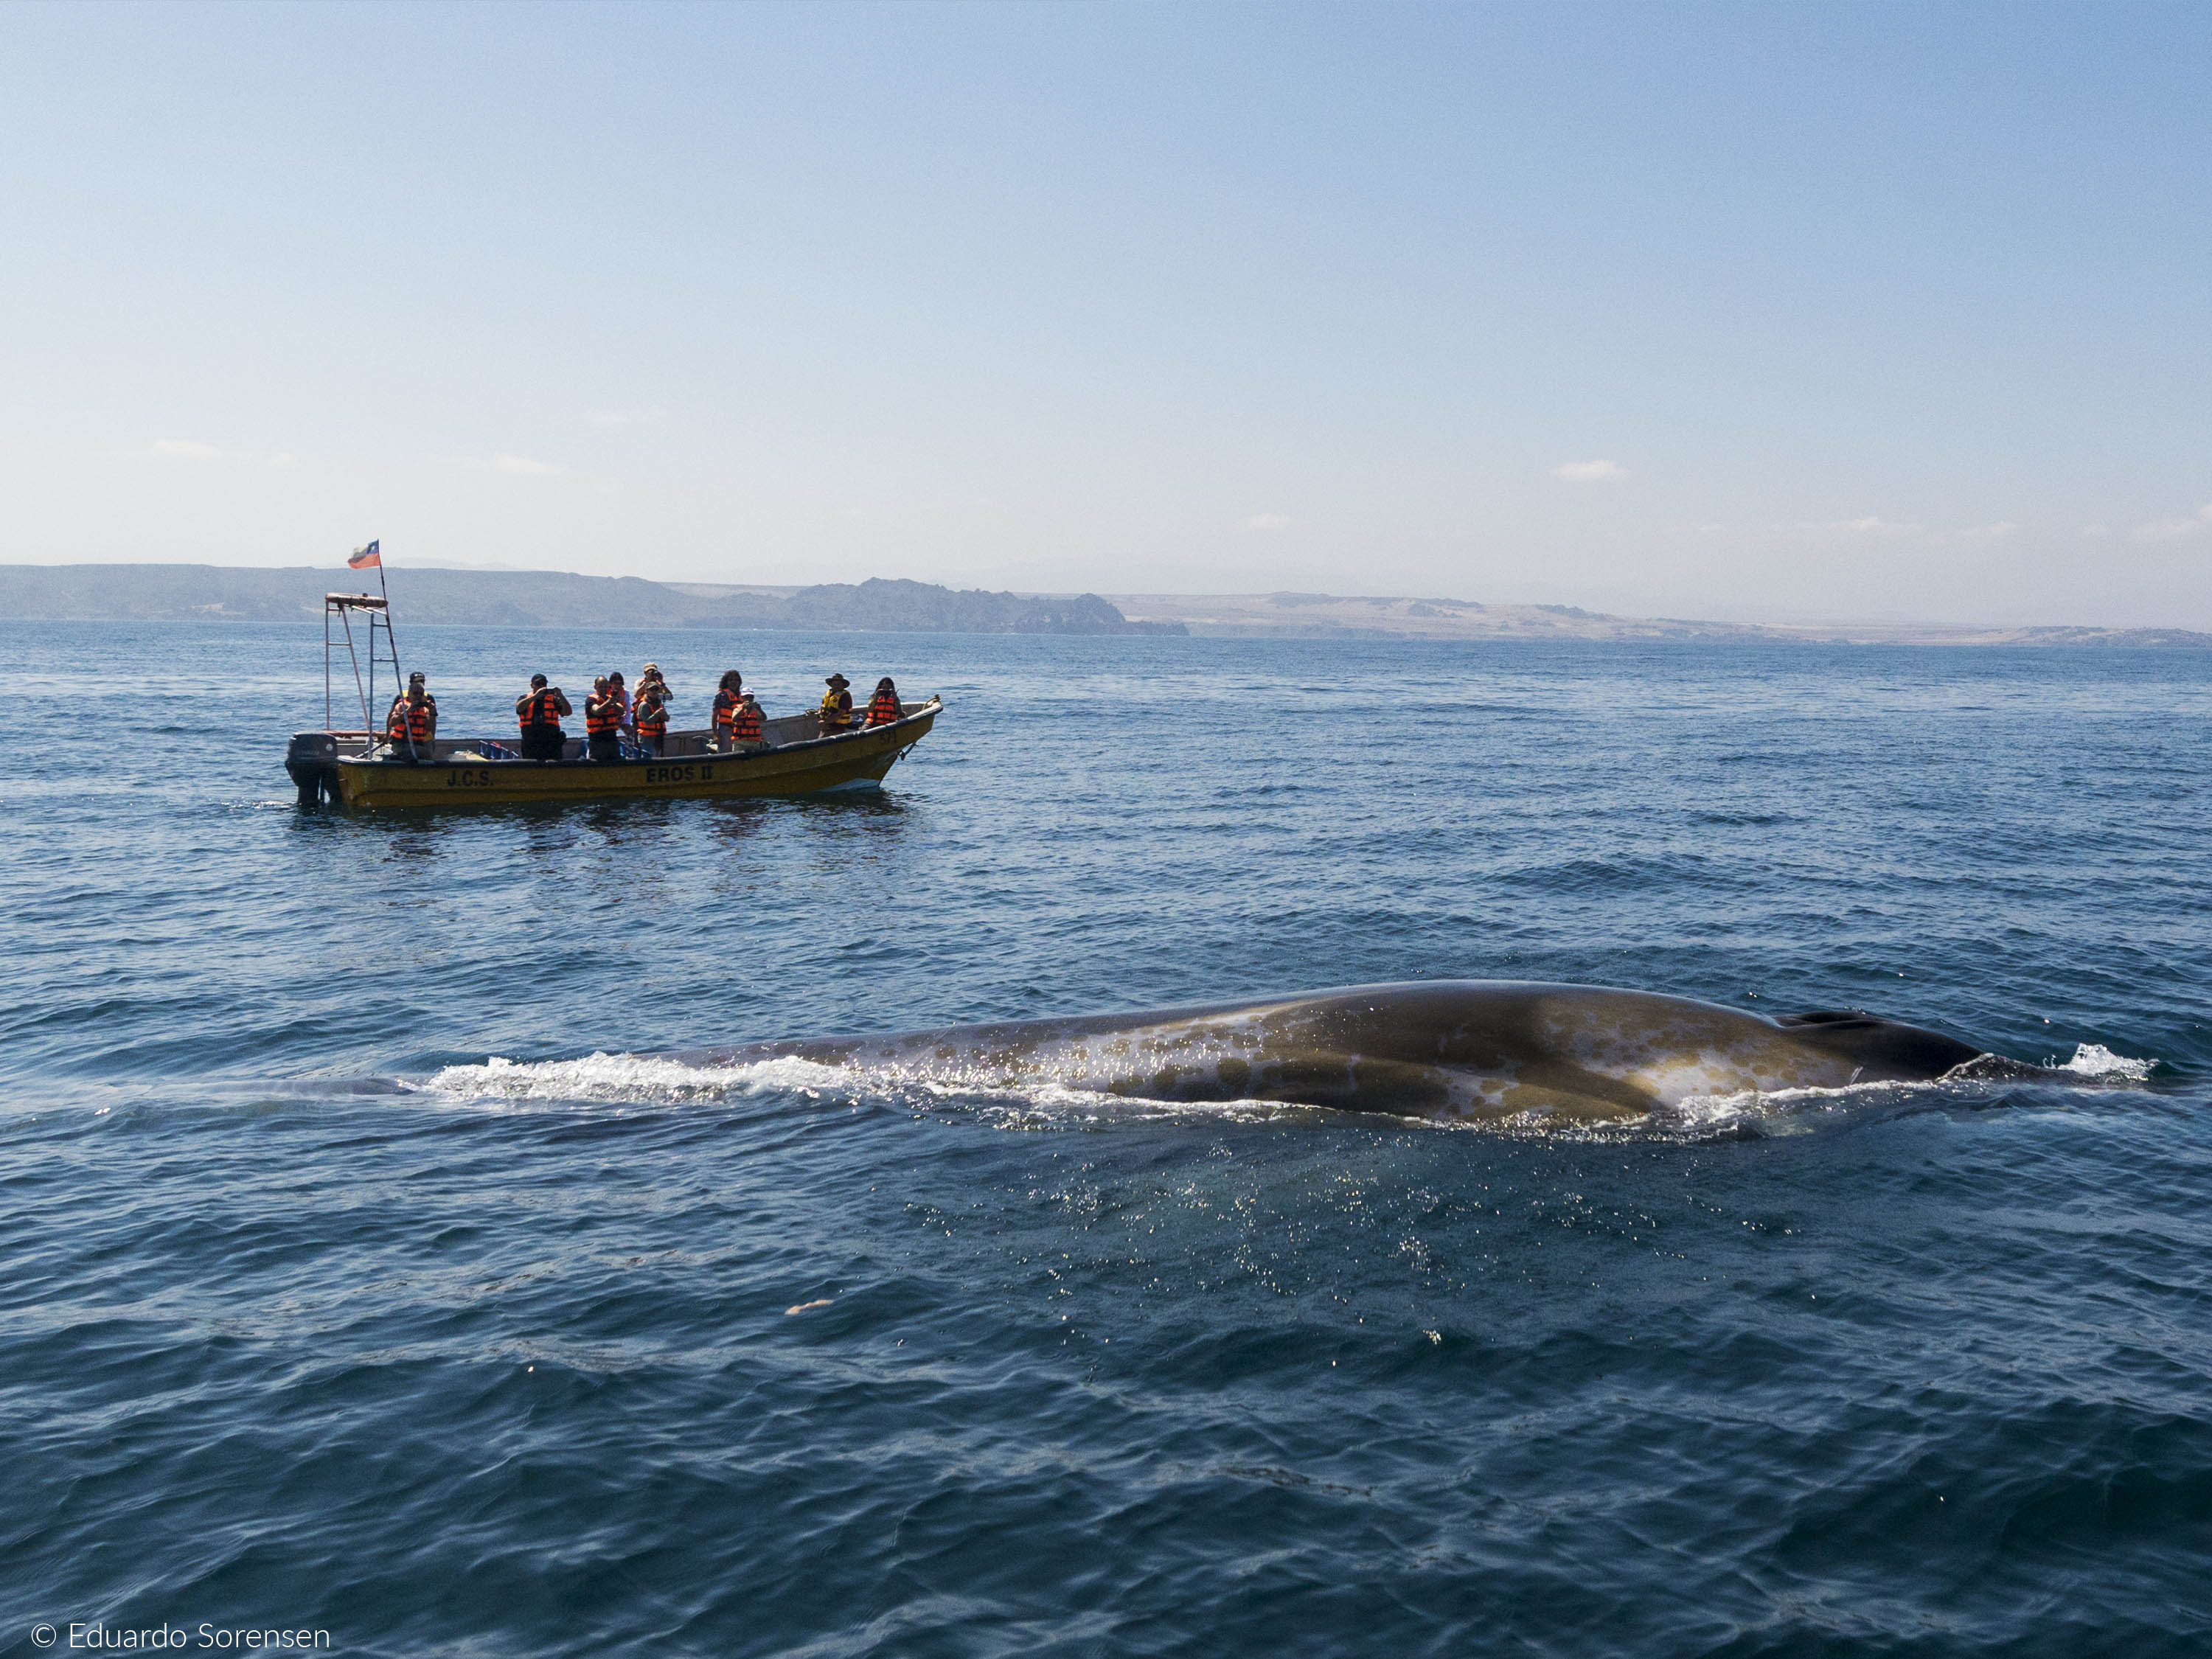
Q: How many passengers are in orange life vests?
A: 9